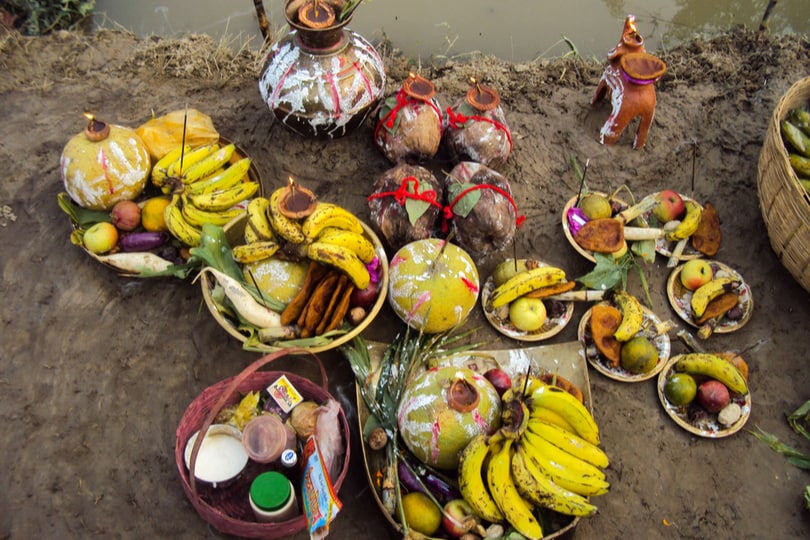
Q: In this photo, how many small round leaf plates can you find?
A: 6